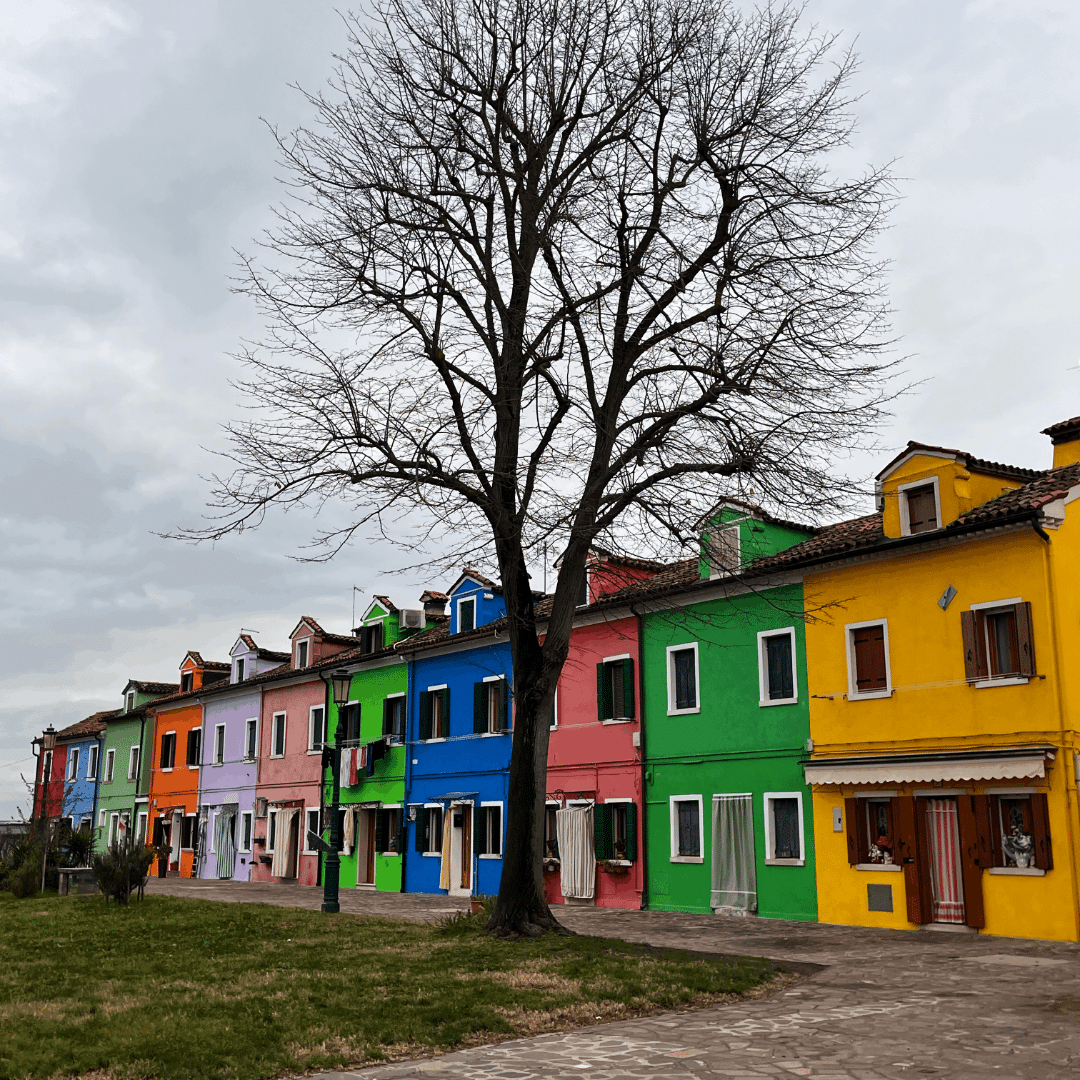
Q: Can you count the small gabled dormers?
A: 9